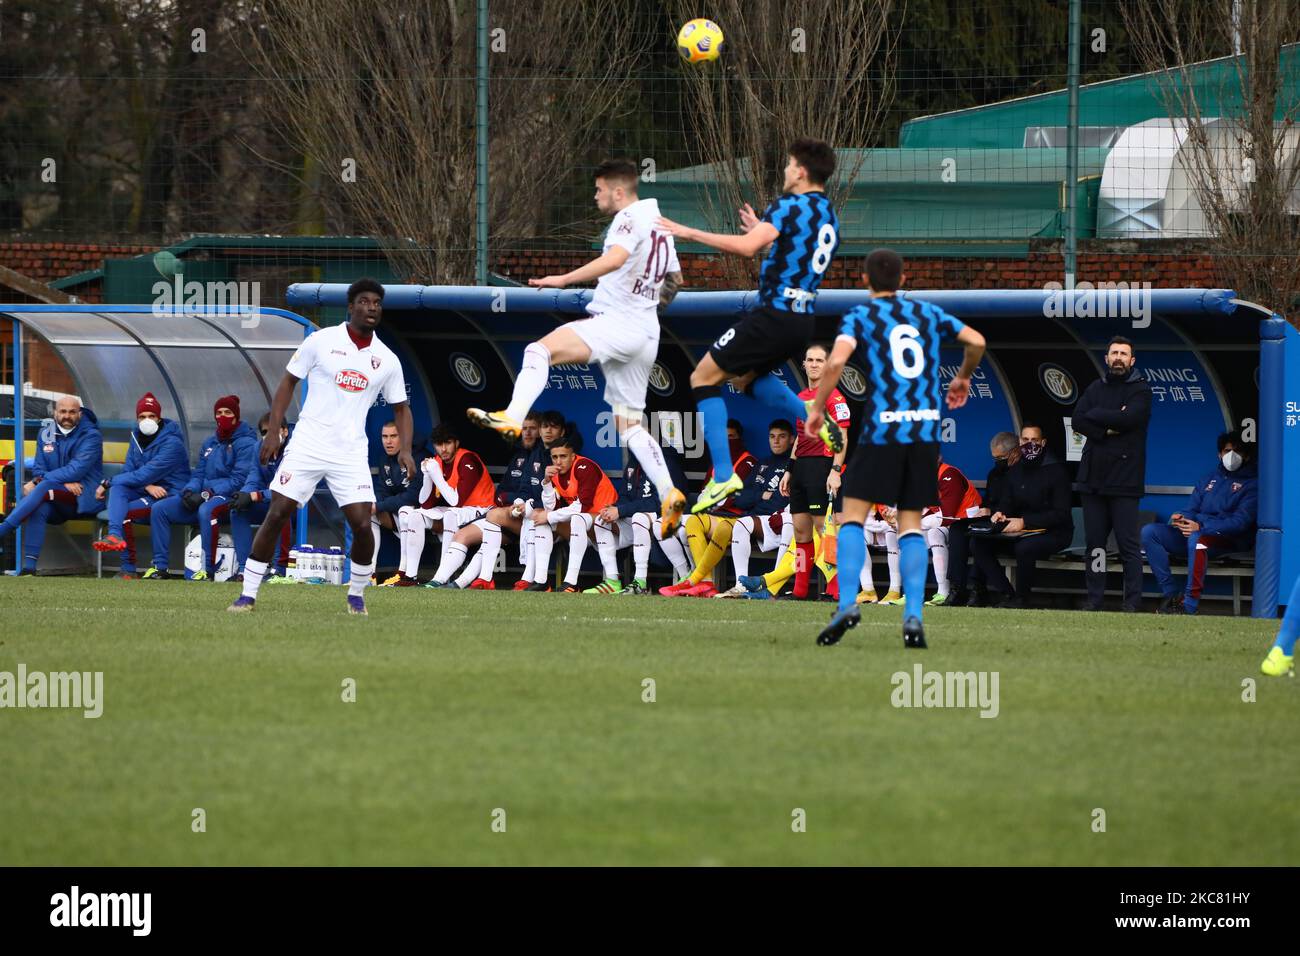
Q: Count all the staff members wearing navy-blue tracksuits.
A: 5